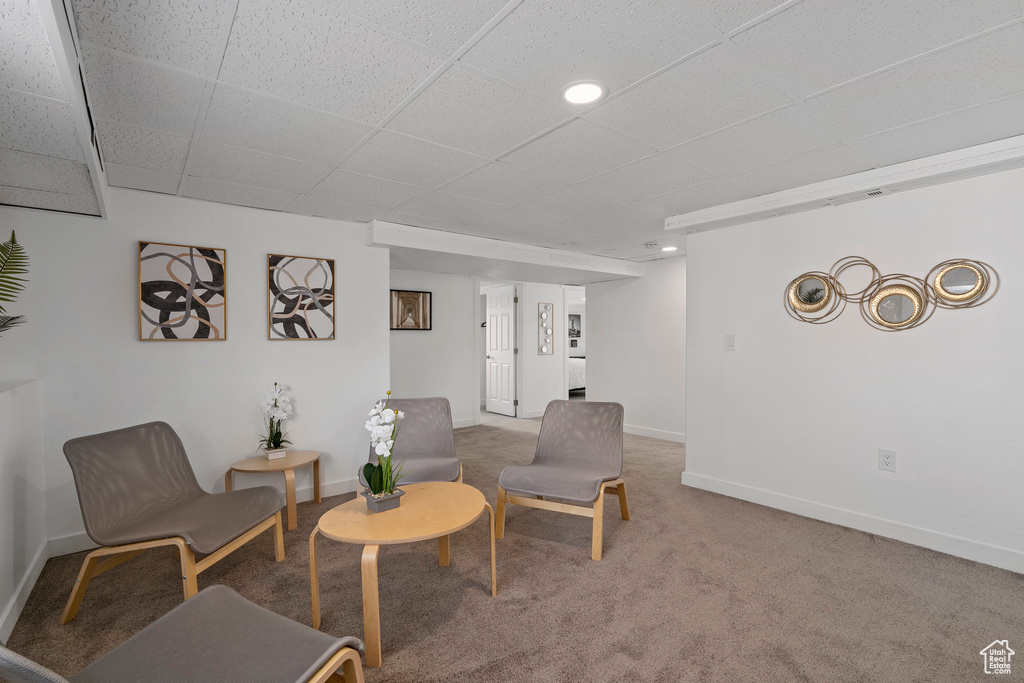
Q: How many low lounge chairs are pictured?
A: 4